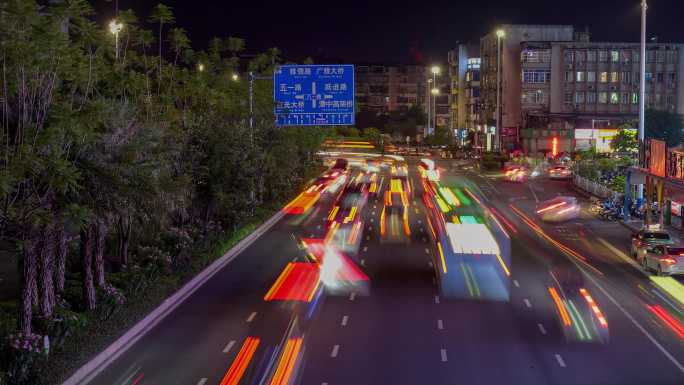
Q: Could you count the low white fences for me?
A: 1